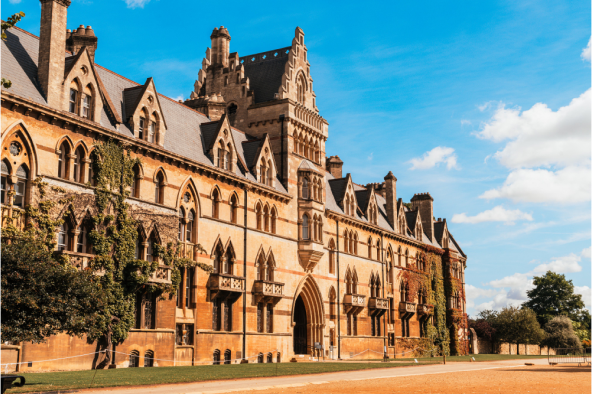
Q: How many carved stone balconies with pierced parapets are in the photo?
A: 8